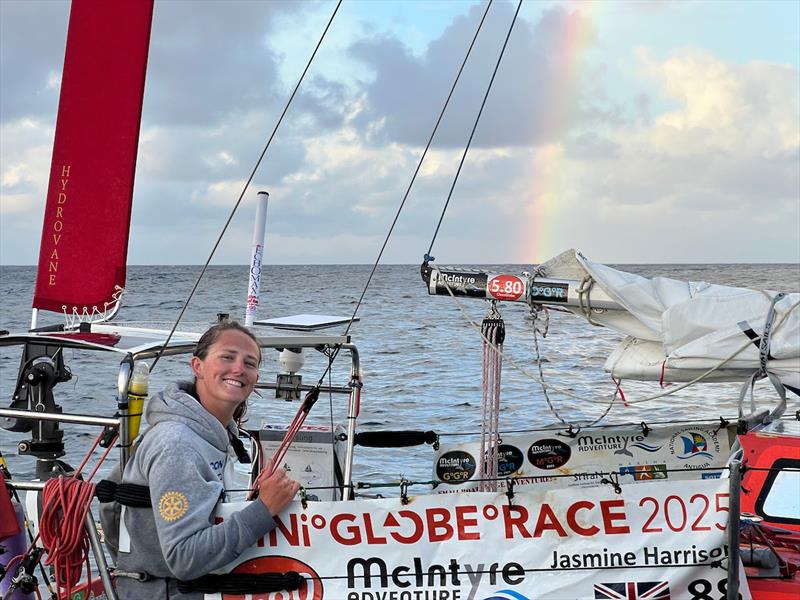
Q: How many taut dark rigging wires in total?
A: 3